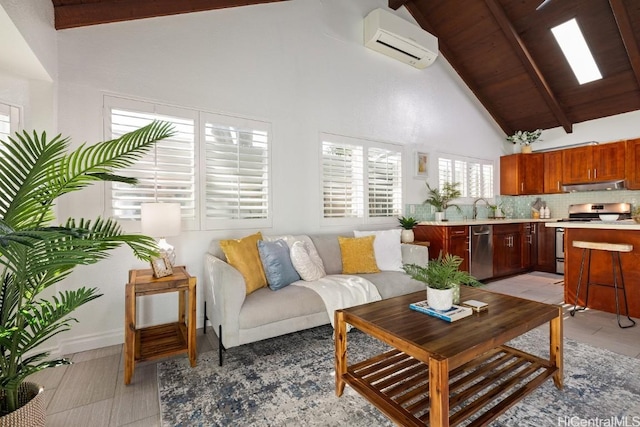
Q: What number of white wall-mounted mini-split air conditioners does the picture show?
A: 1